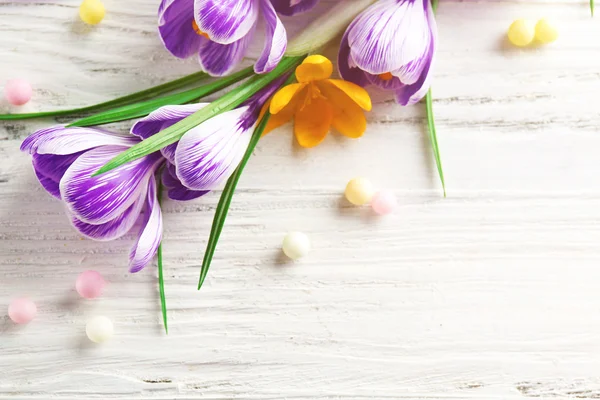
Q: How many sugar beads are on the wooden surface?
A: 10